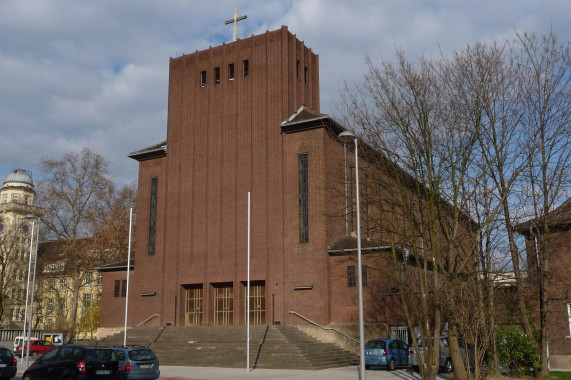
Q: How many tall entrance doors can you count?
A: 3